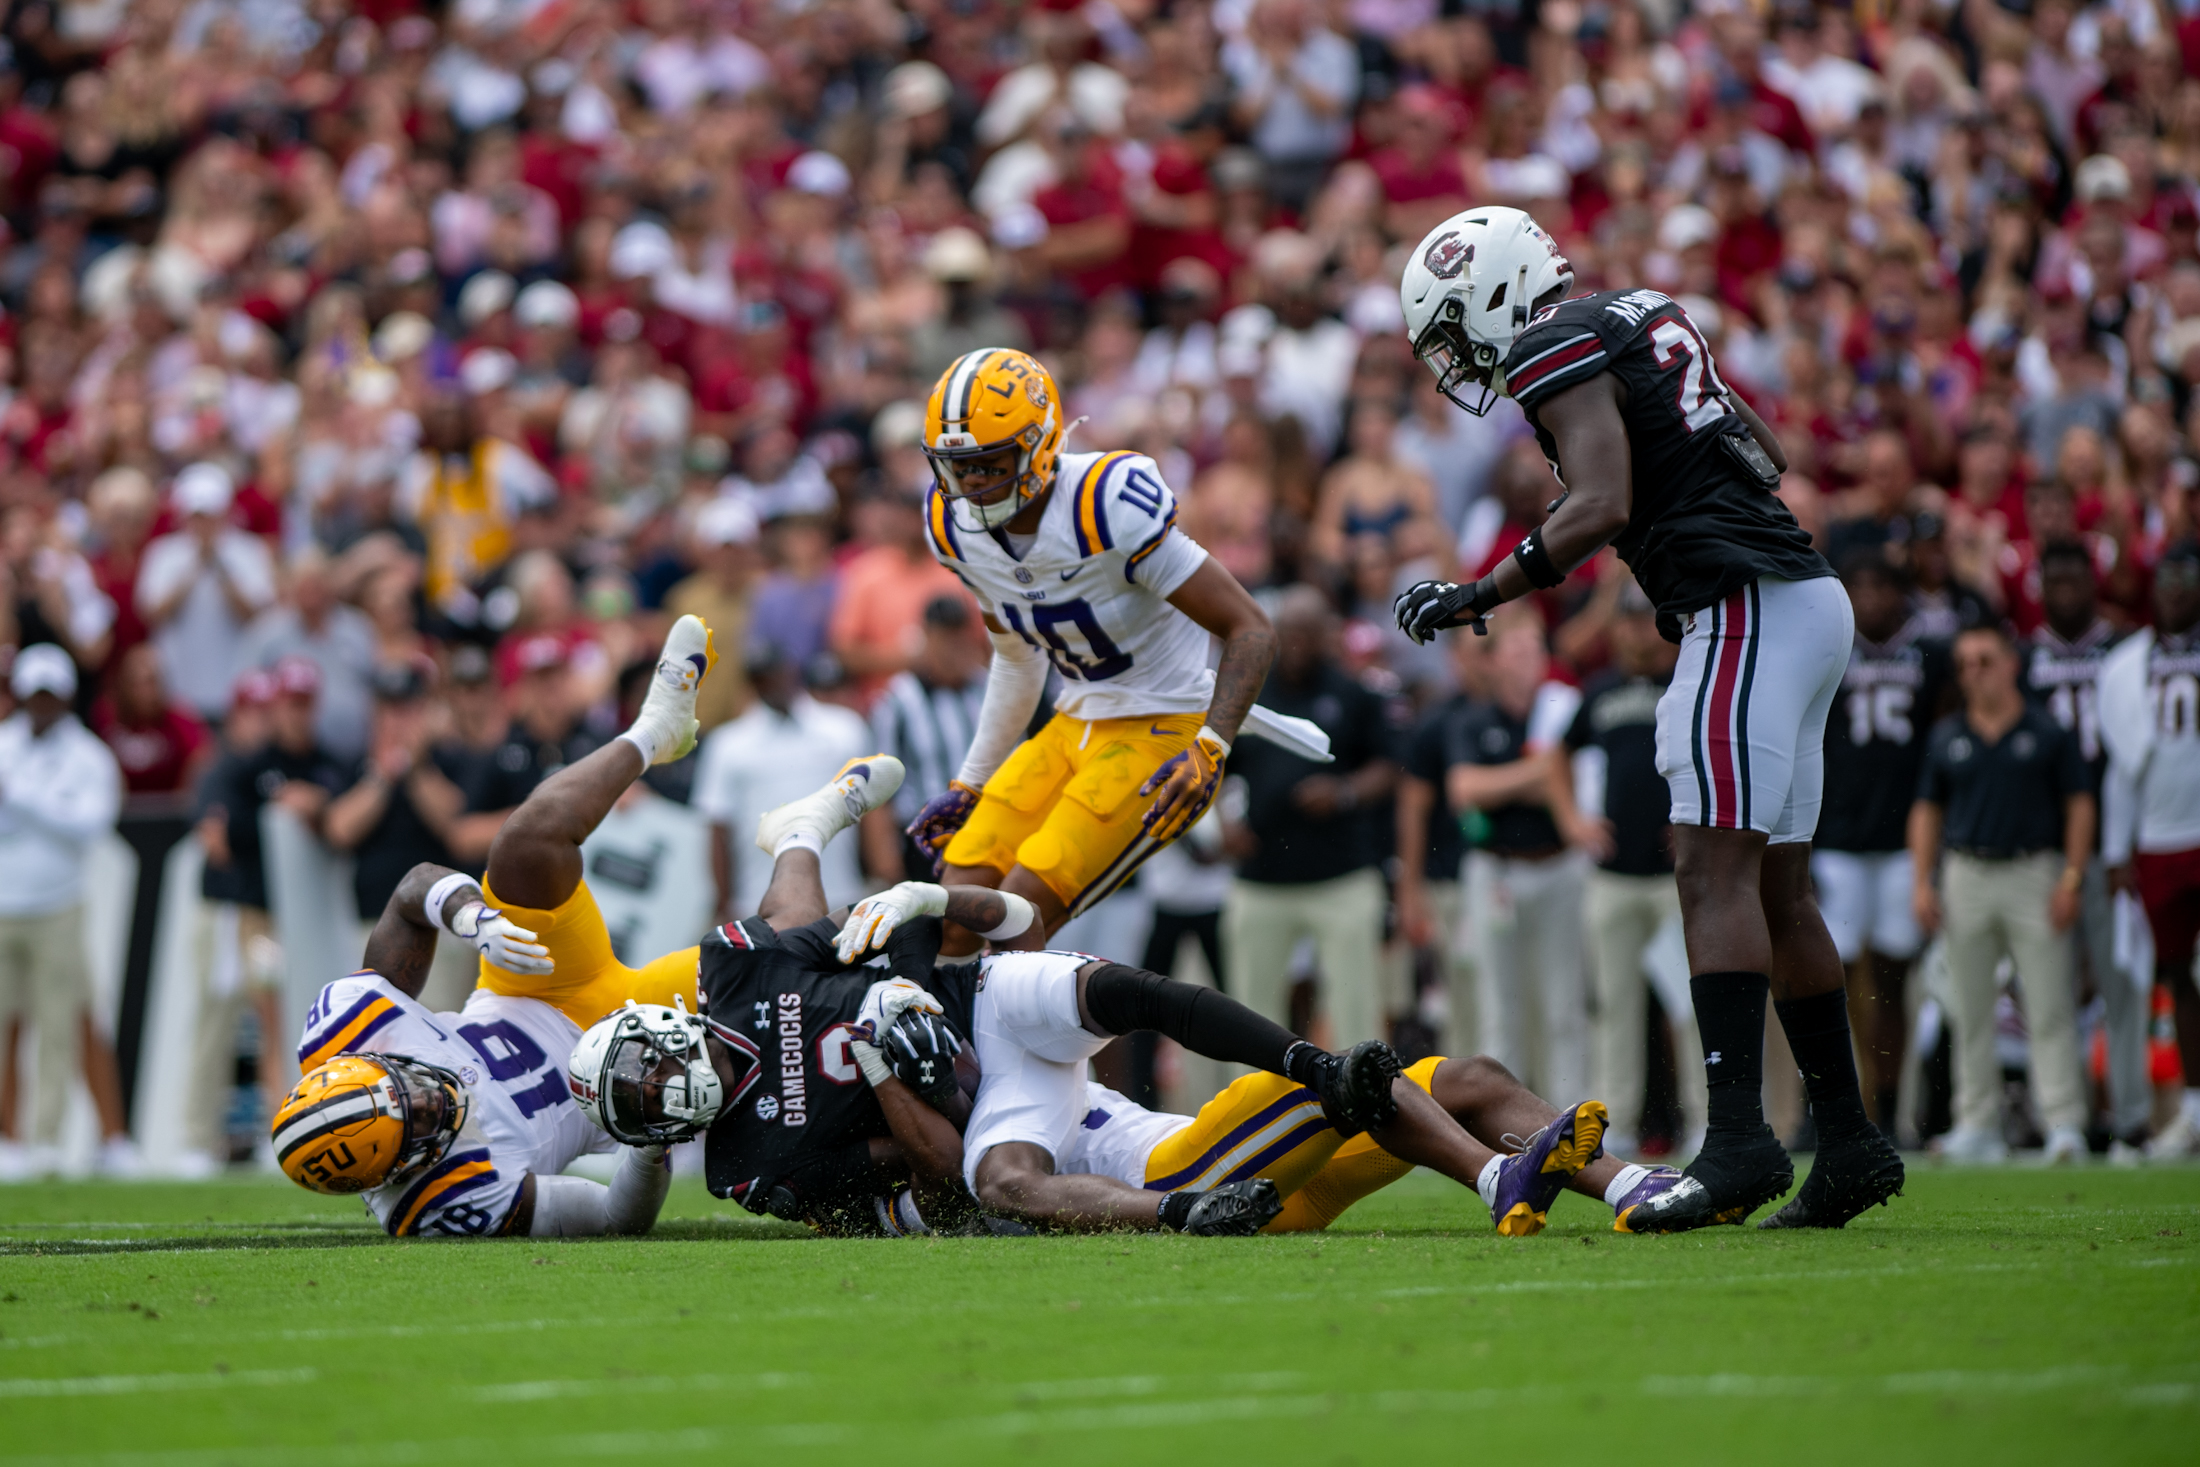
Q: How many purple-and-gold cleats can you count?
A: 2